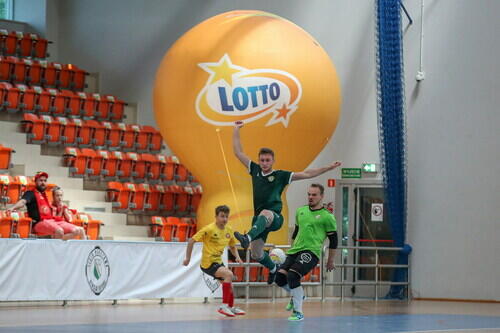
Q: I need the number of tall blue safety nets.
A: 1